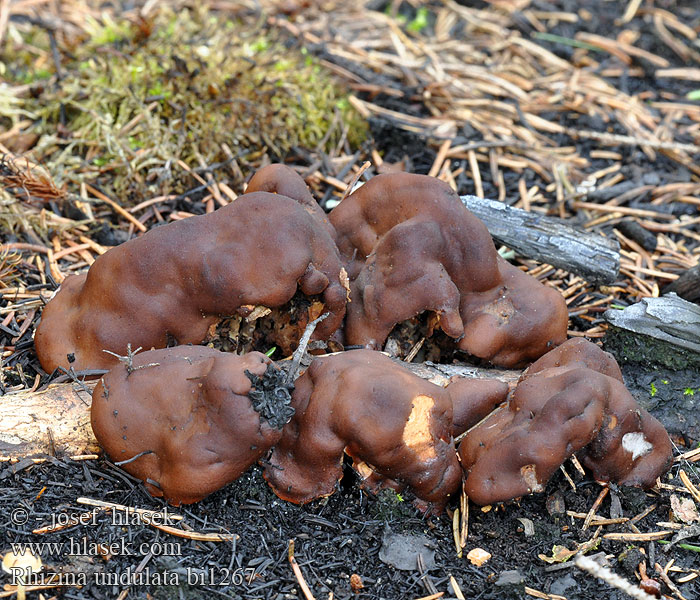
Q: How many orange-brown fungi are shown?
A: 5